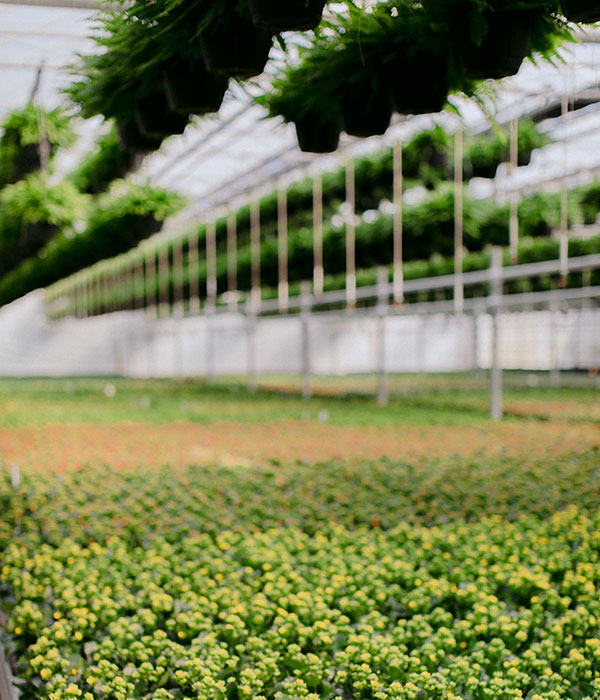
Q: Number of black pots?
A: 10